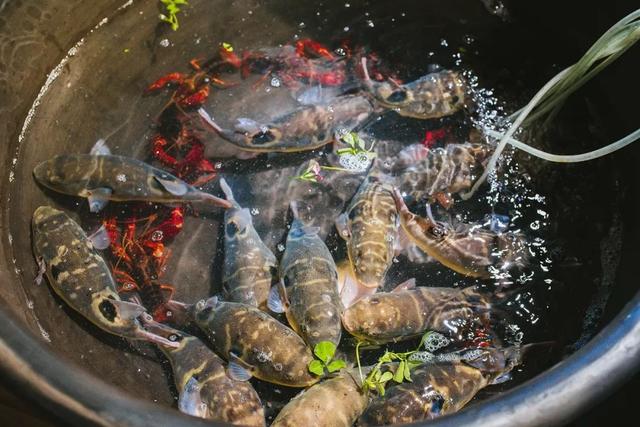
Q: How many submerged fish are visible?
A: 14